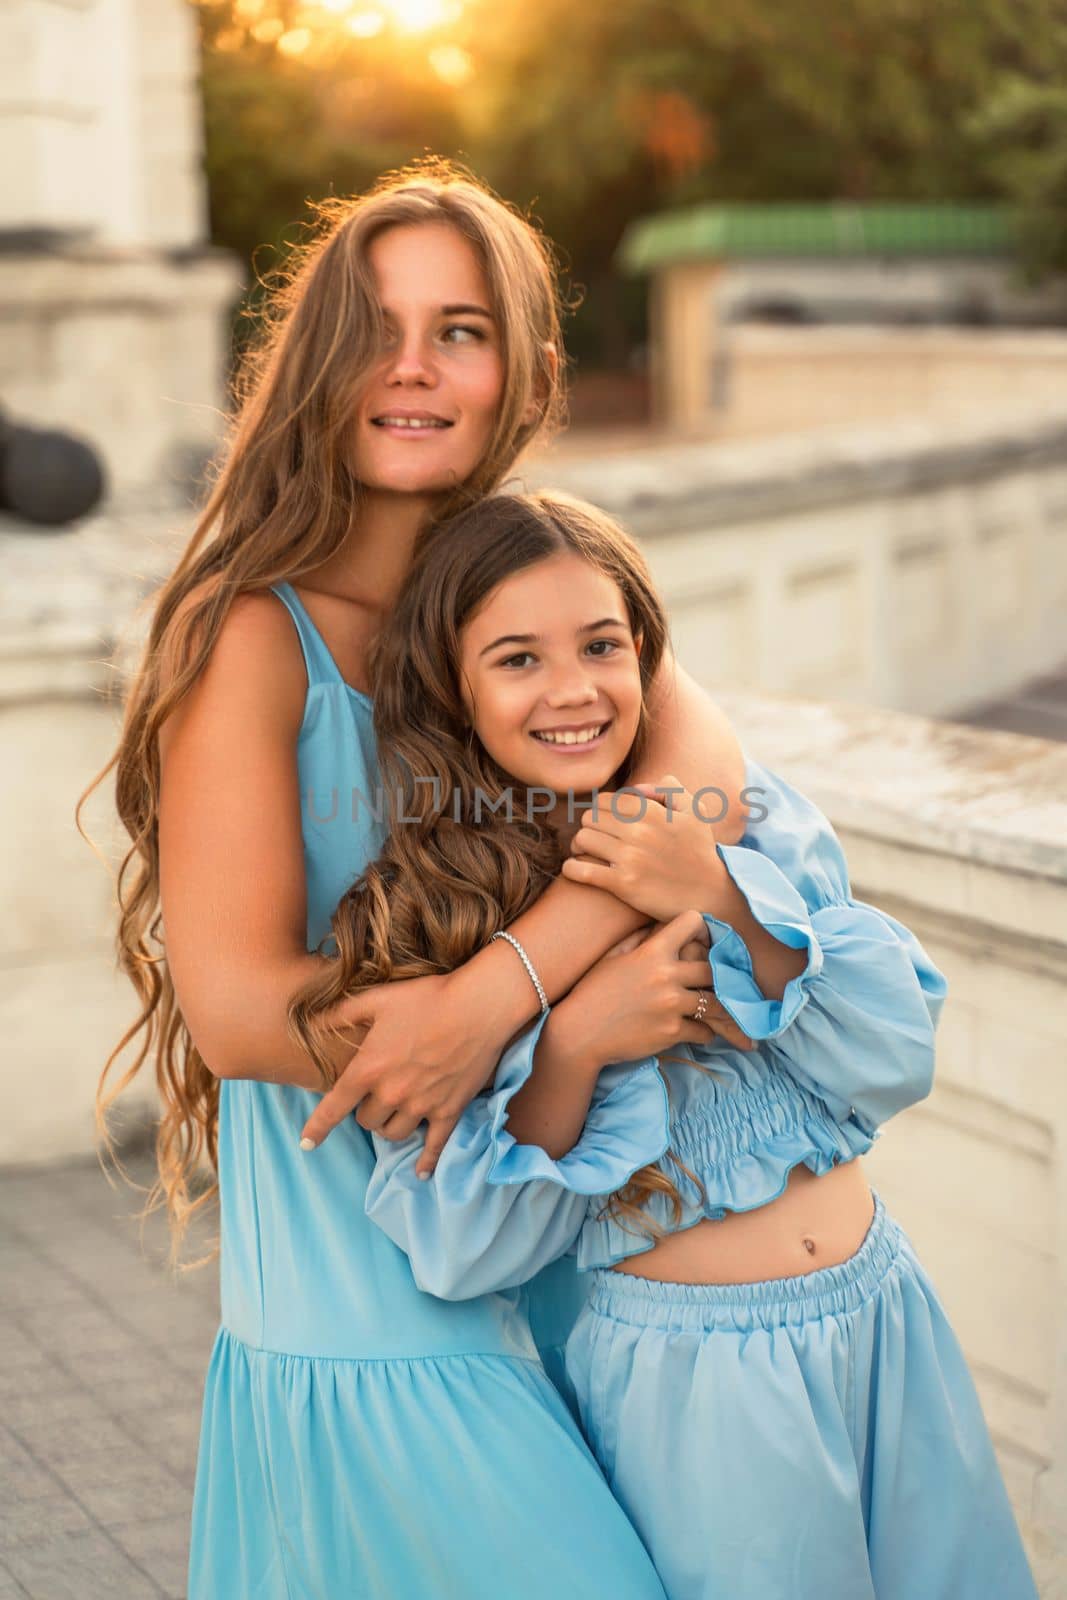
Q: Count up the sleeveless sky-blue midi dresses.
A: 1